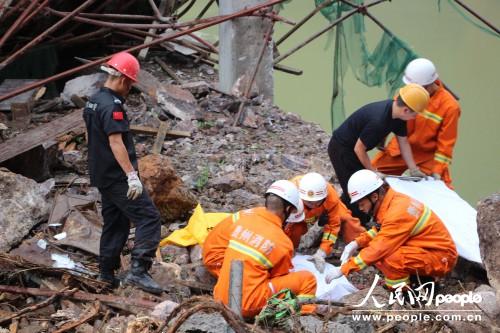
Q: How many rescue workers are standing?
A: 3